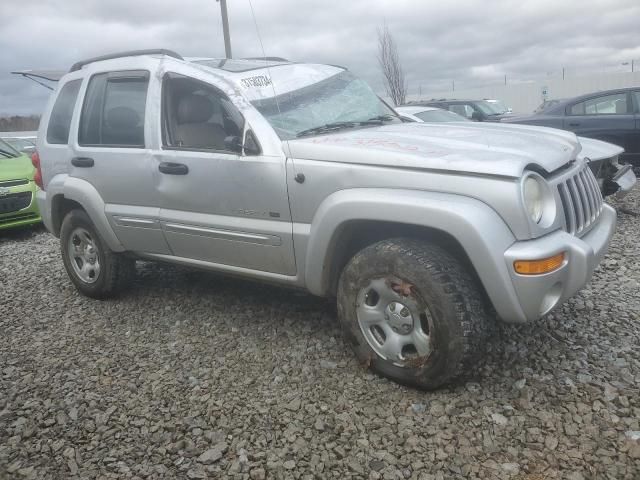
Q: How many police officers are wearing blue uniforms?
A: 0